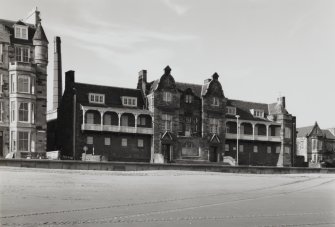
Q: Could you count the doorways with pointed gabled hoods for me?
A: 2